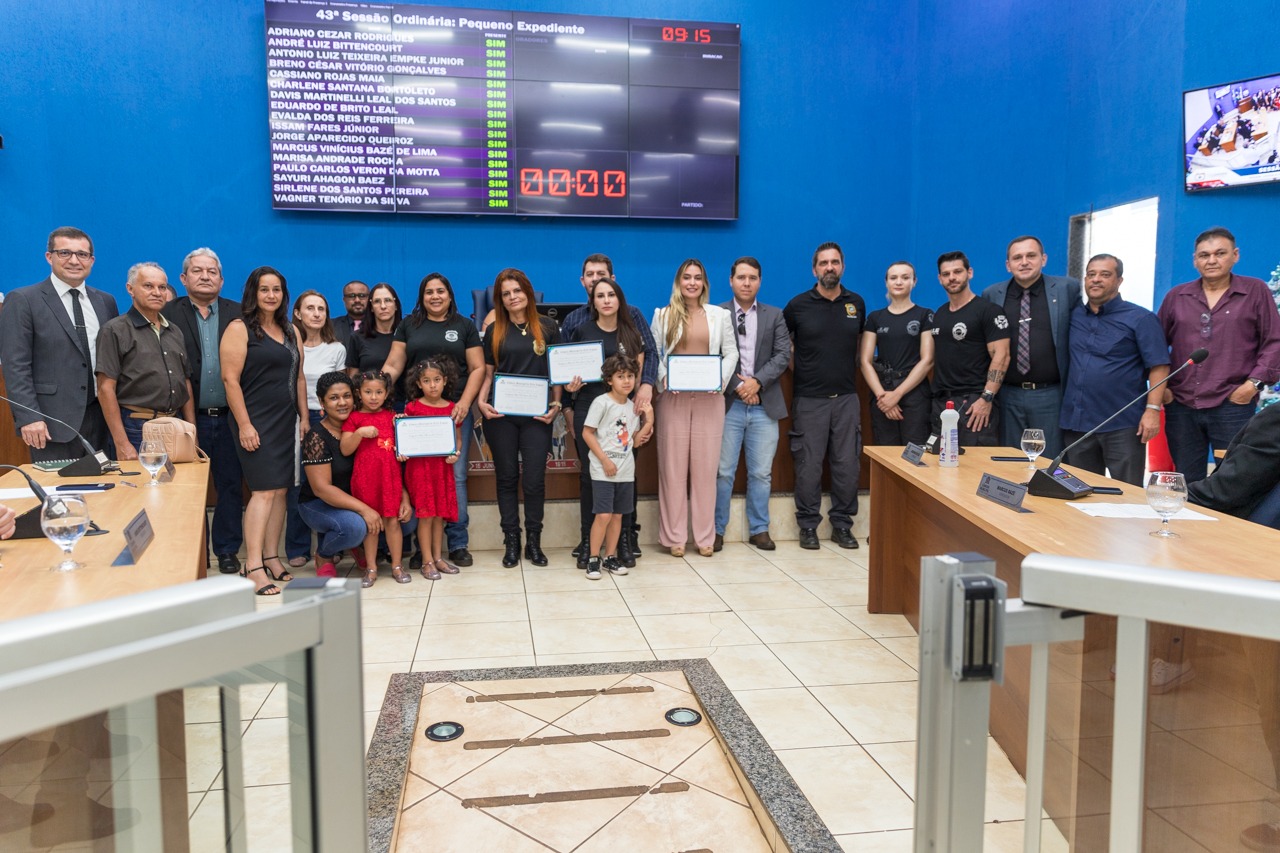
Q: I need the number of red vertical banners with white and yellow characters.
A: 0